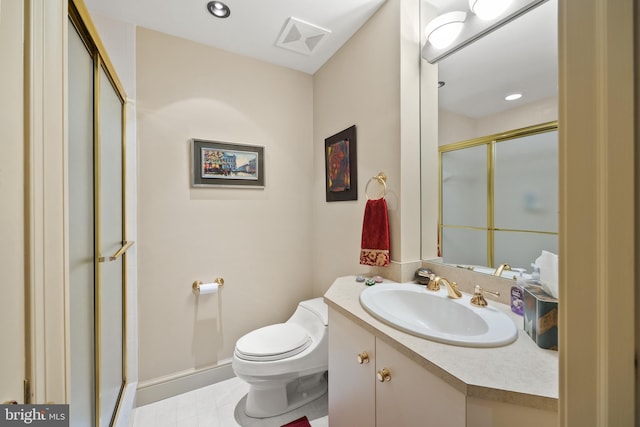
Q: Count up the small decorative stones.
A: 3